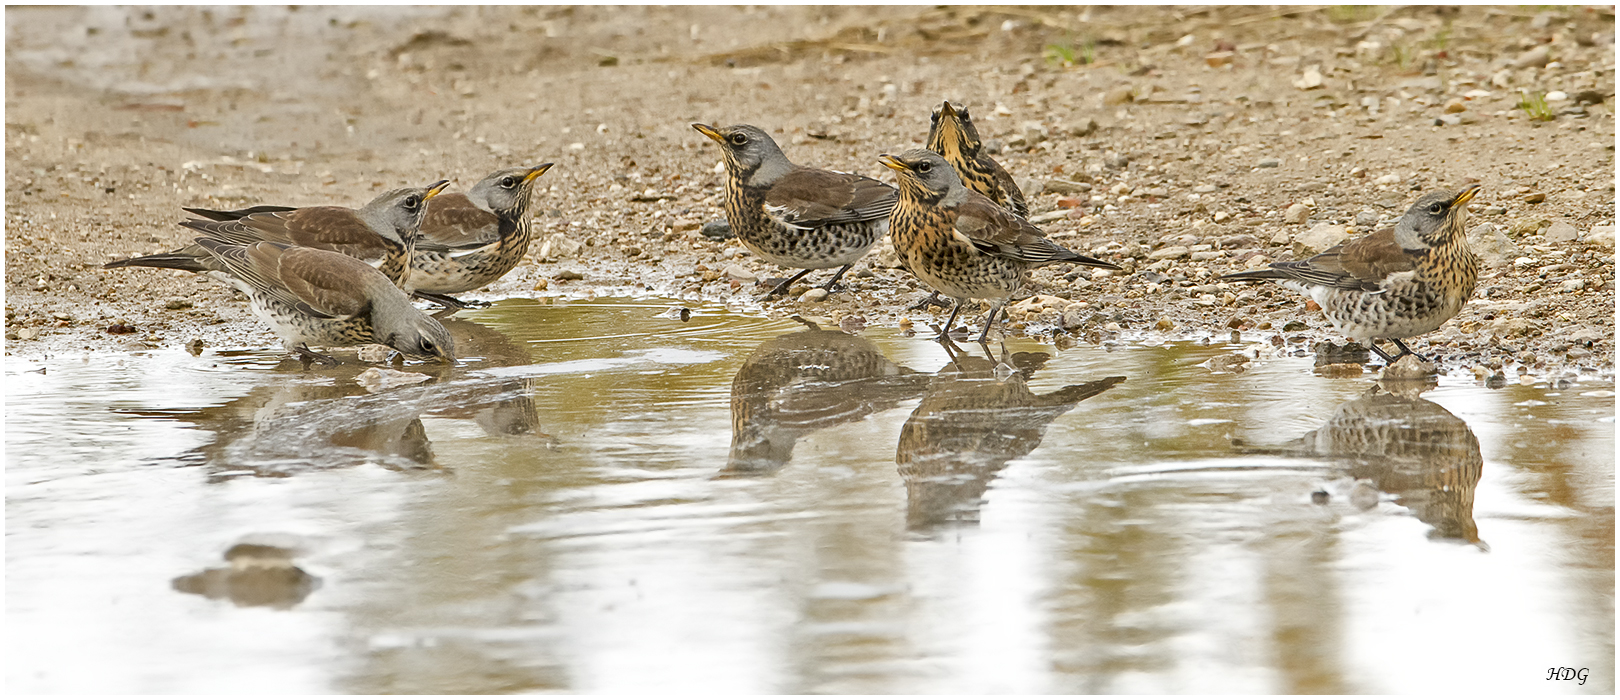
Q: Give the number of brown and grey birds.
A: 7